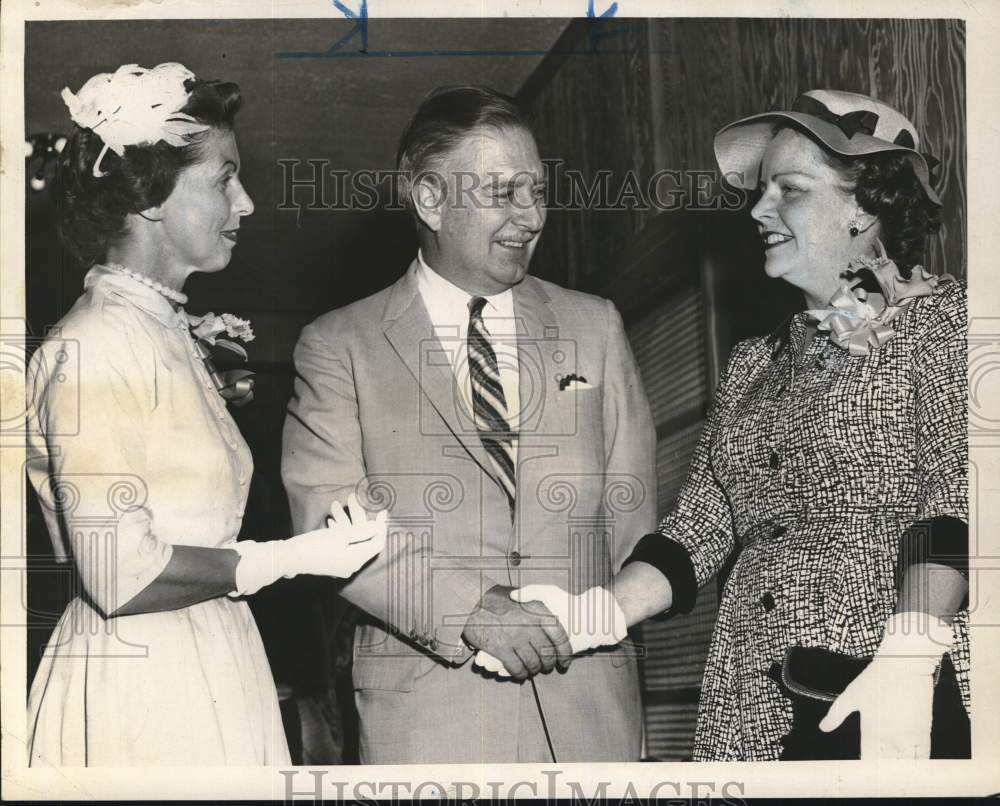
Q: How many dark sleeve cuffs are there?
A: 2